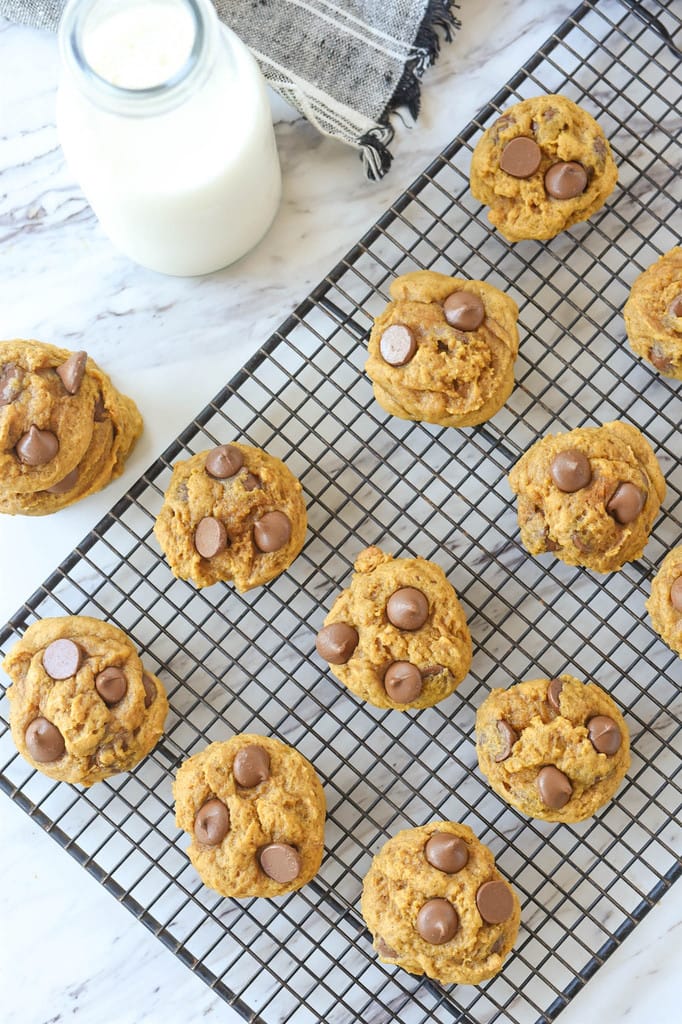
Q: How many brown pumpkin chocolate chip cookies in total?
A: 12